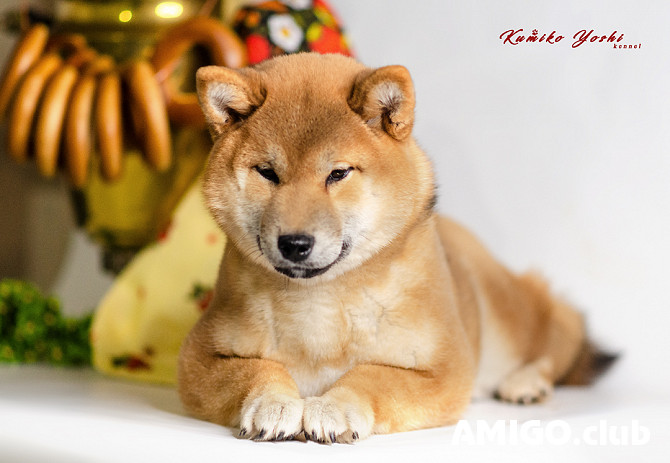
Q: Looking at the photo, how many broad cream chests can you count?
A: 1